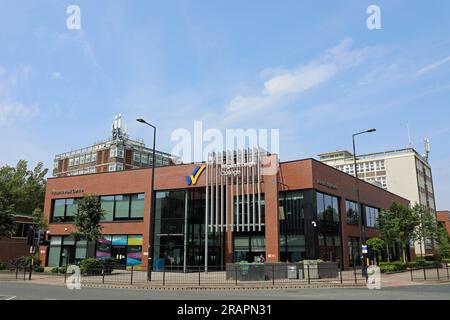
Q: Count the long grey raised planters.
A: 1